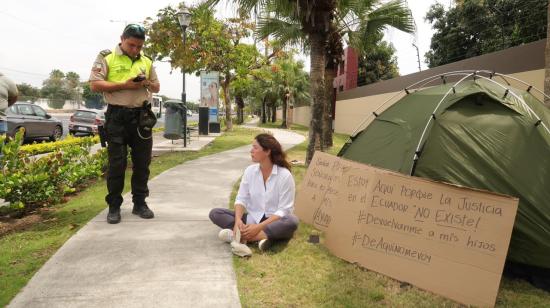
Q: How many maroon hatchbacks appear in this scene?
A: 0